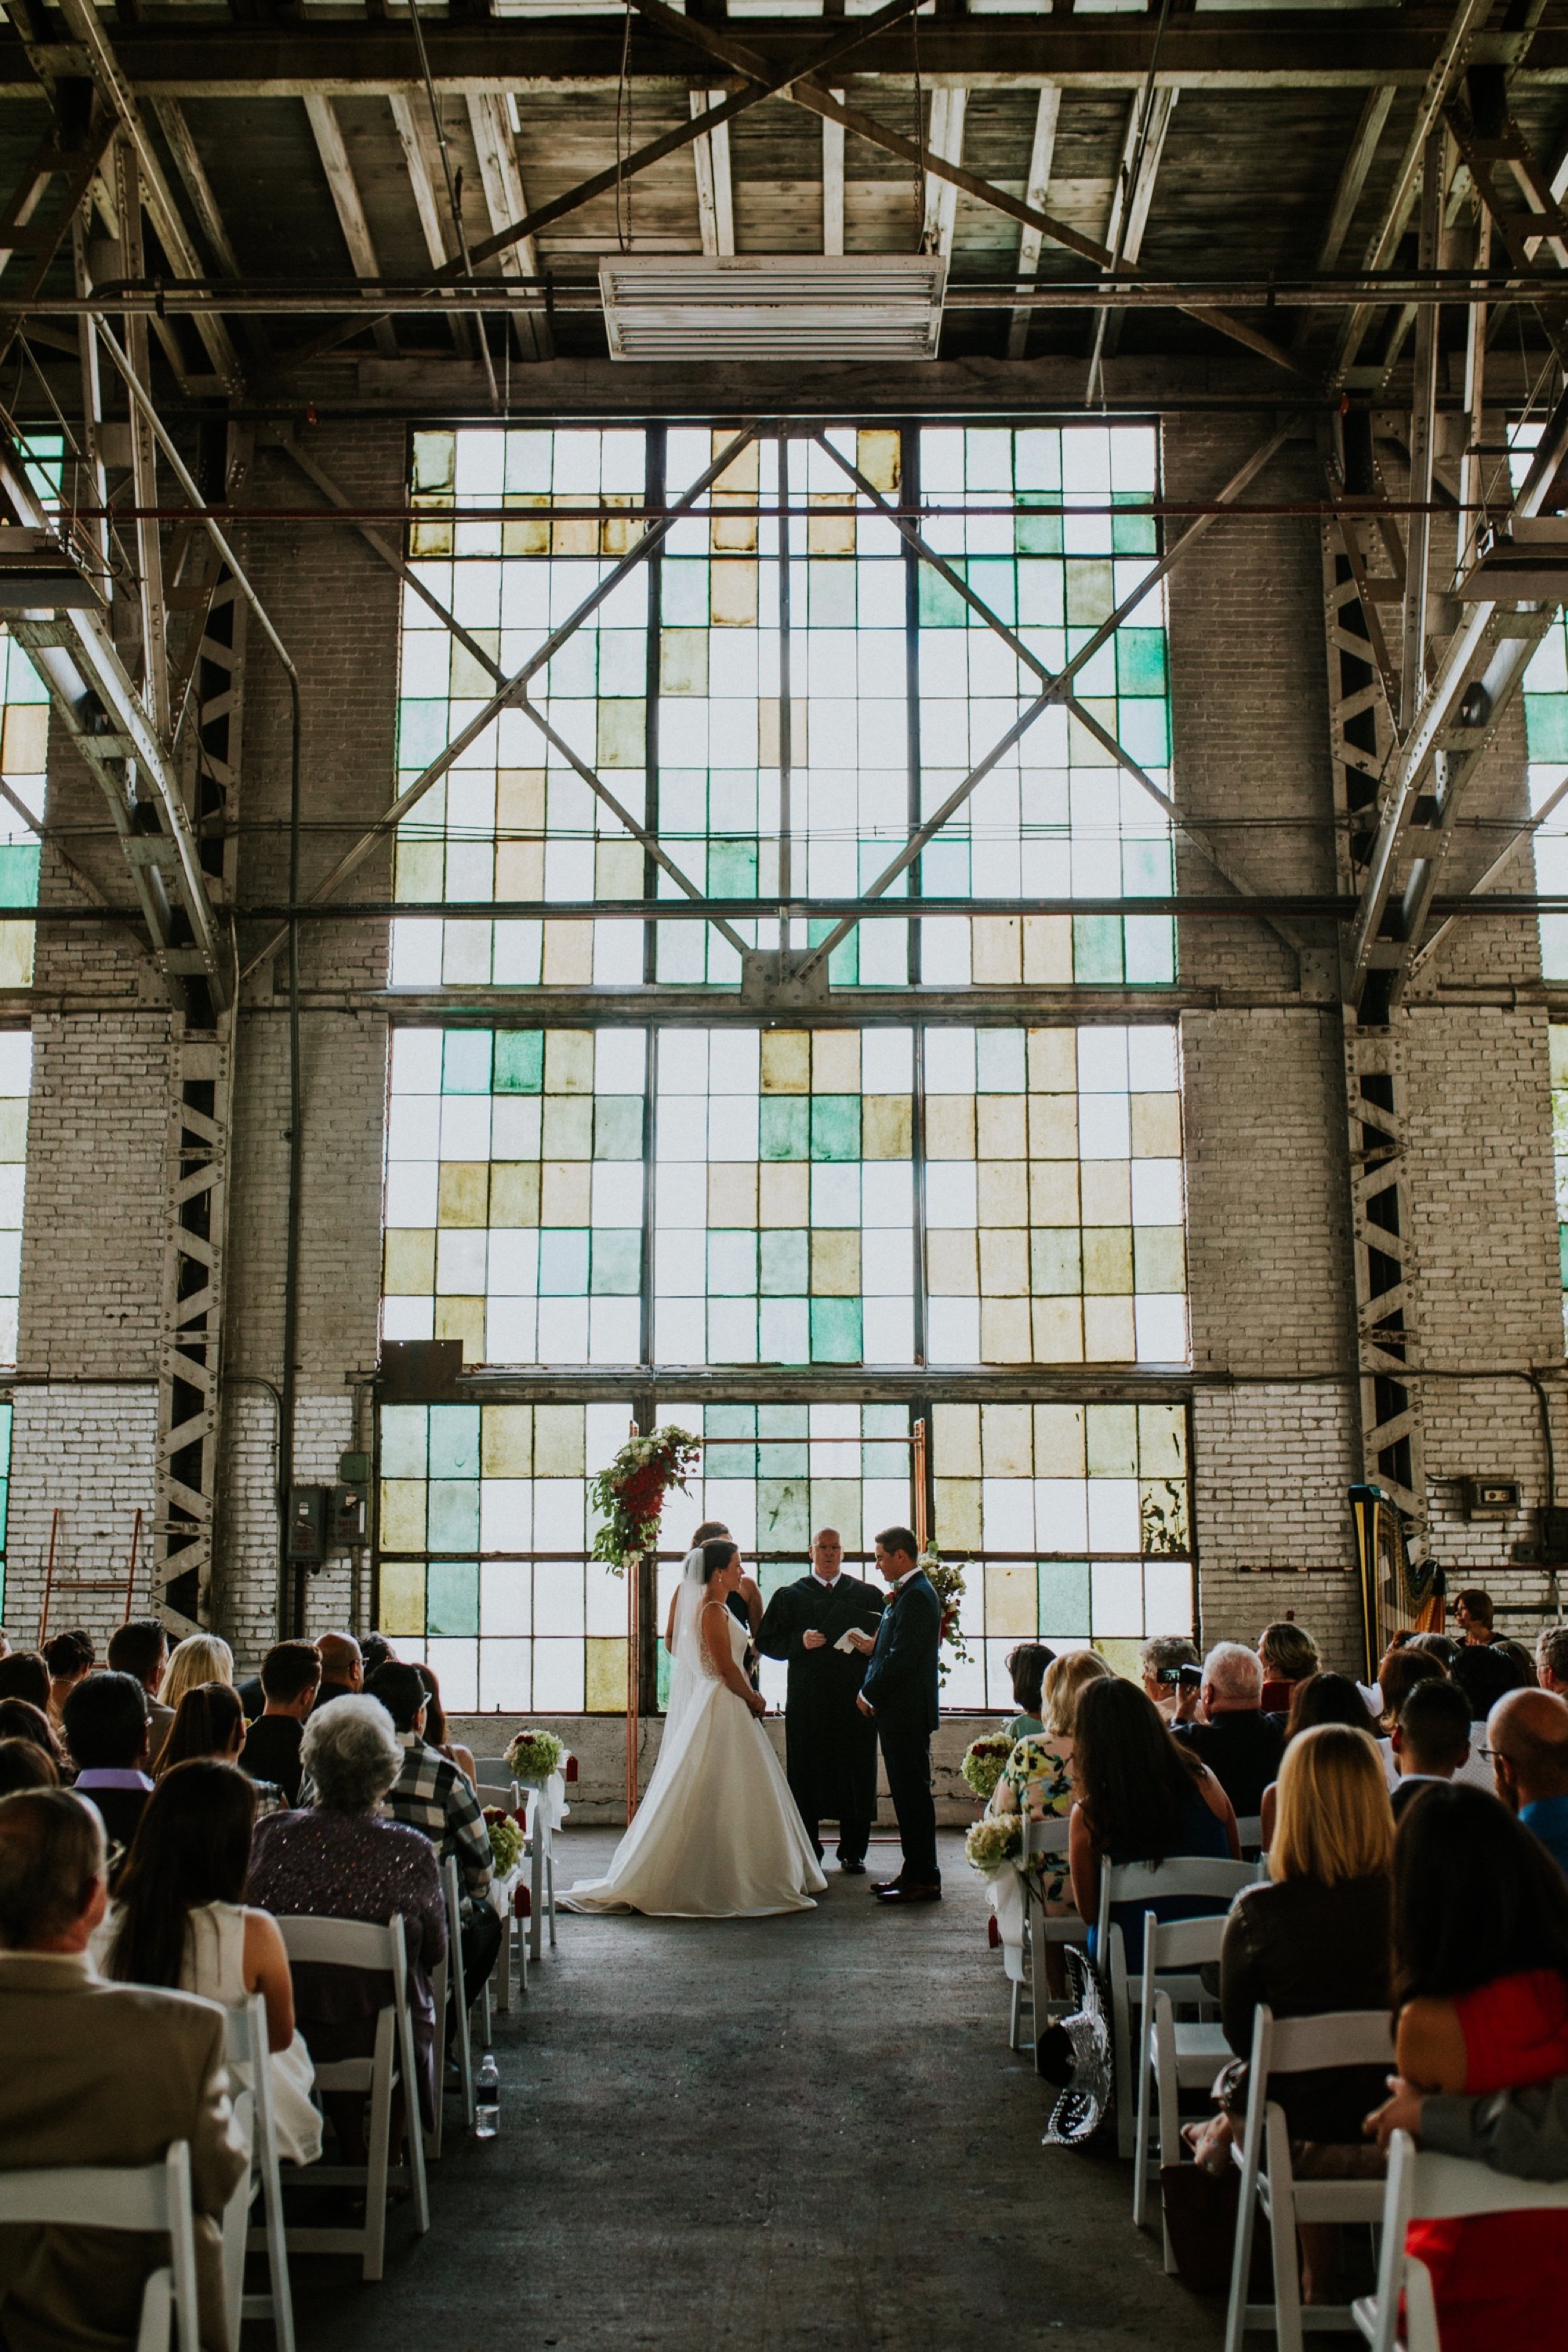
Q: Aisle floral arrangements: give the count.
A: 4